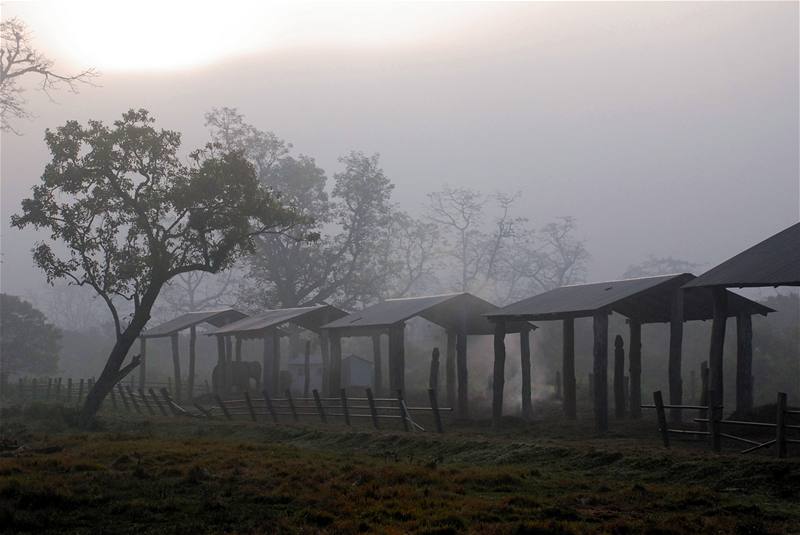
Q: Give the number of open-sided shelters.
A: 5